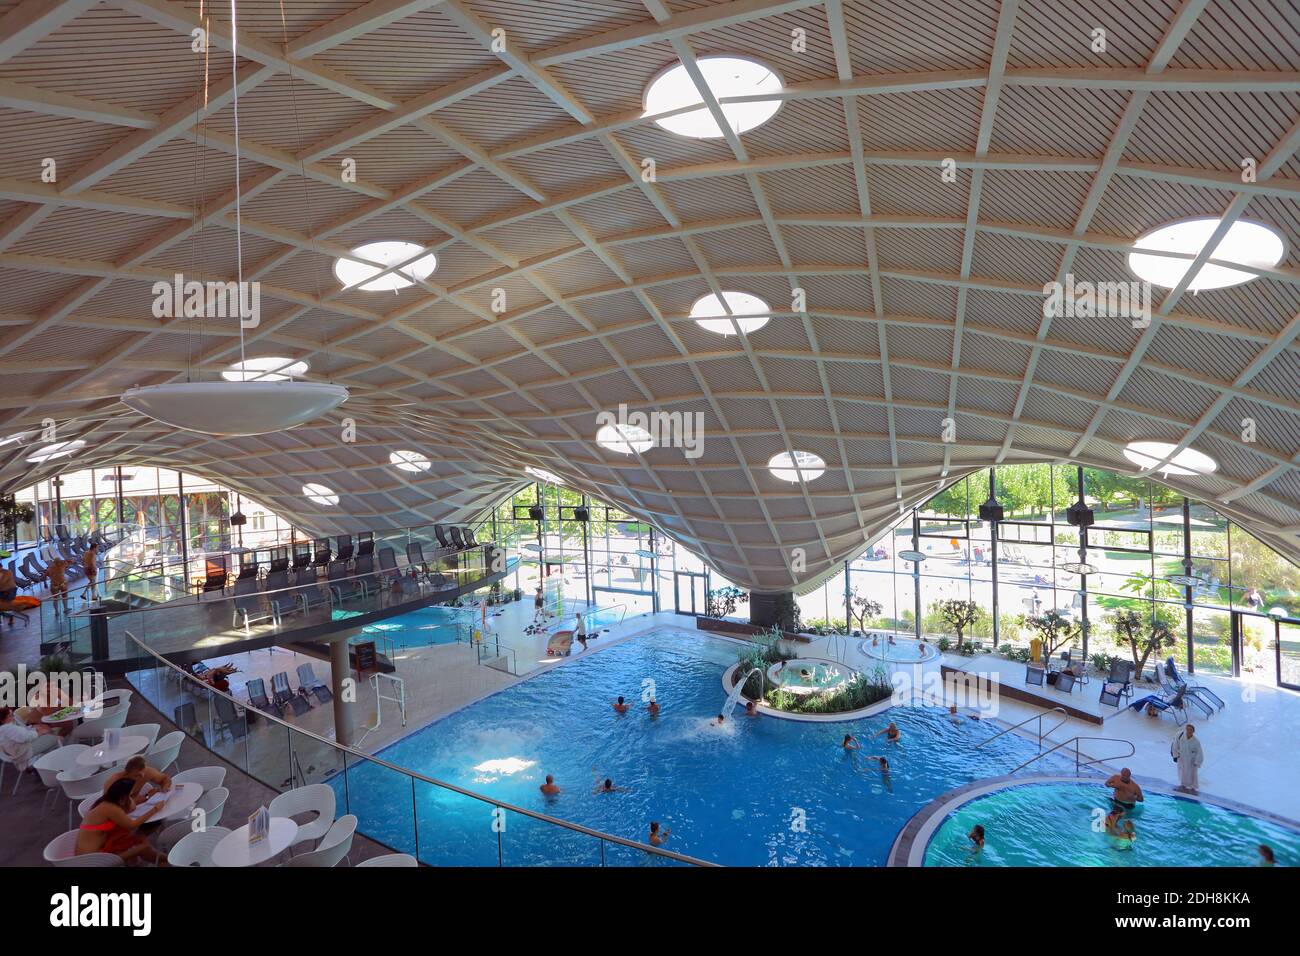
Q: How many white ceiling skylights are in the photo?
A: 13